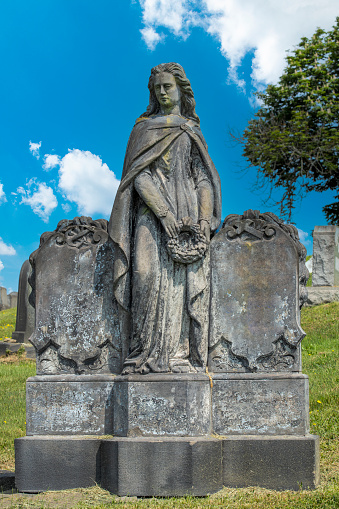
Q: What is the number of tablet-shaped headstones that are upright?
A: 2